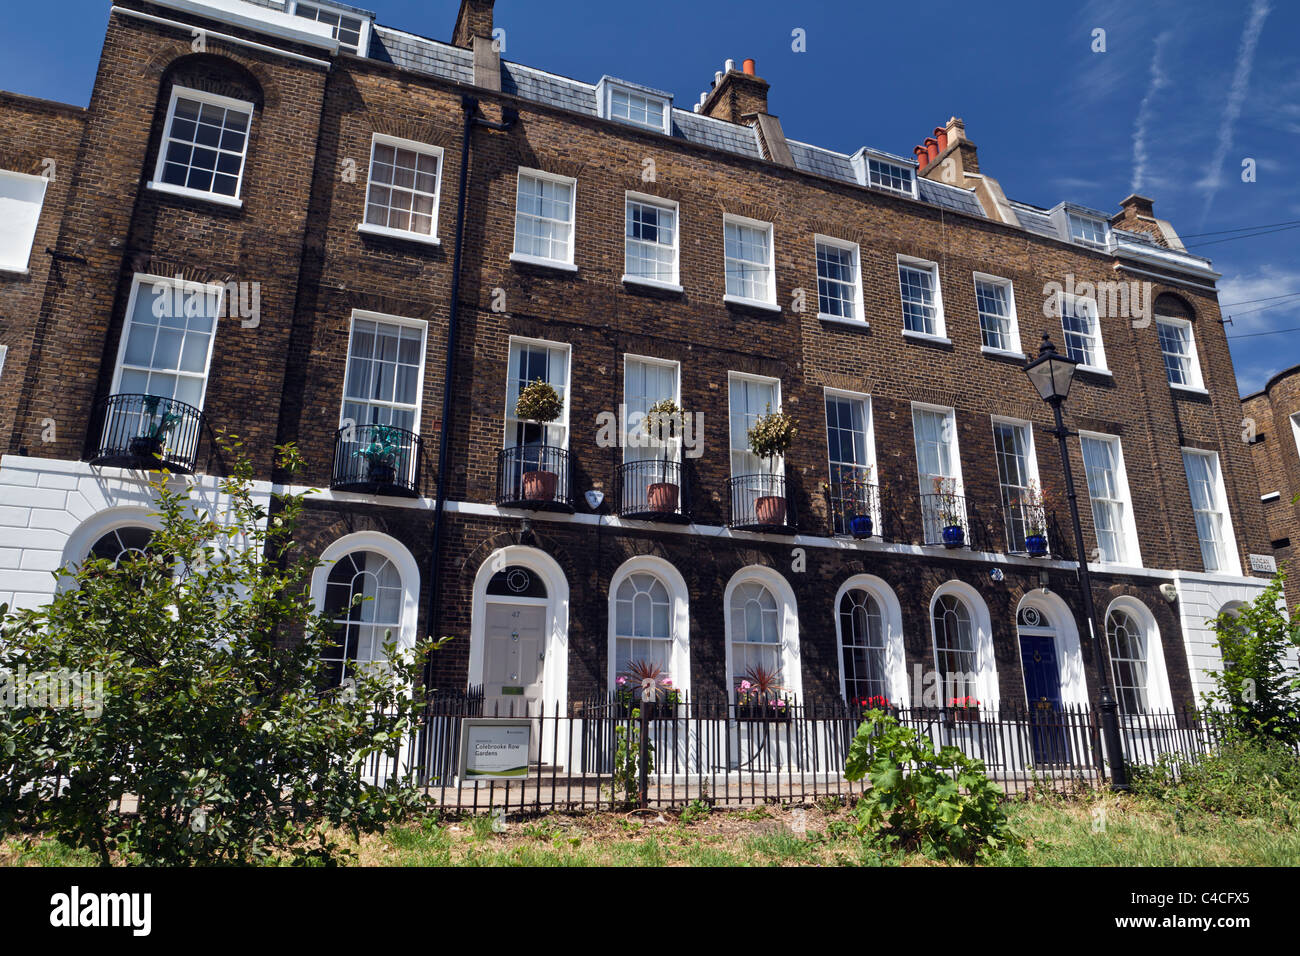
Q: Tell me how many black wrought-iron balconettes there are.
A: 8